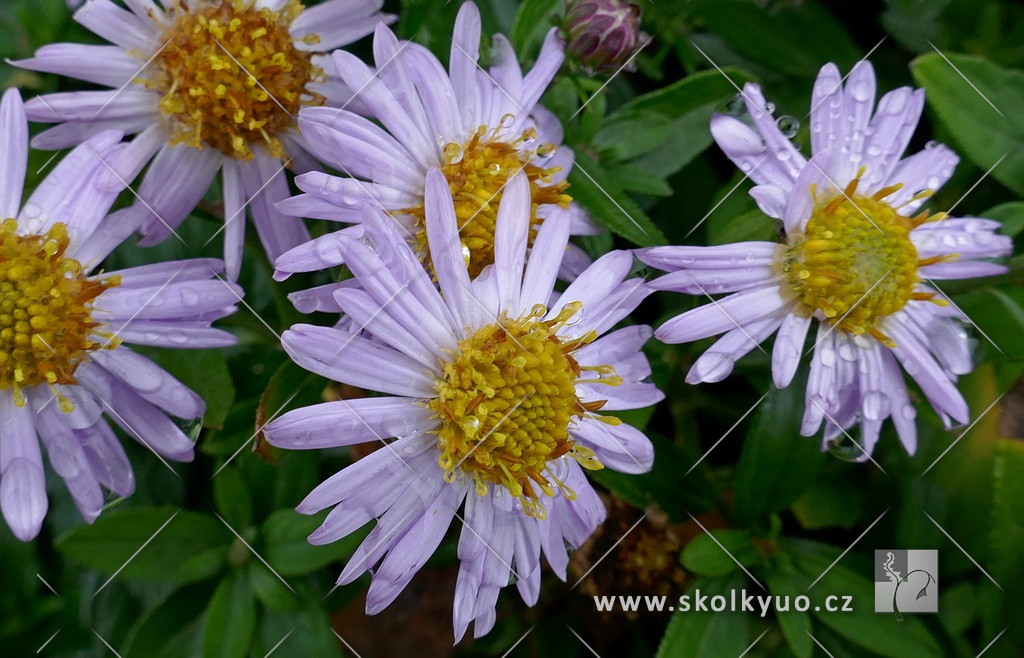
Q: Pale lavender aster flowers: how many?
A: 5